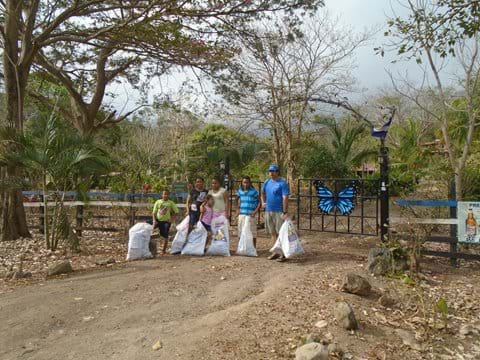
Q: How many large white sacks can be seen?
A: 6